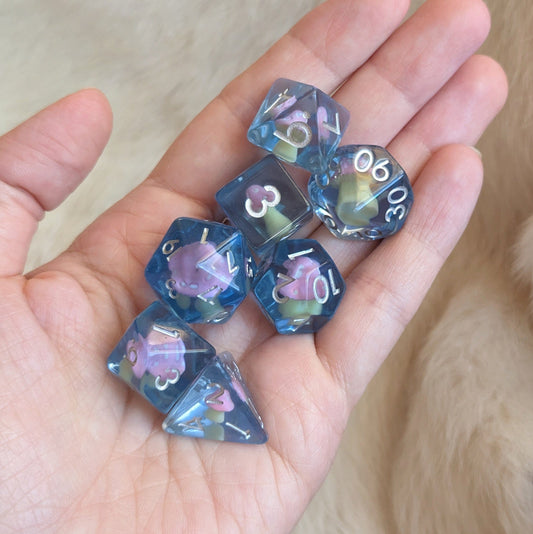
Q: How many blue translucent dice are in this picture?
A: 7